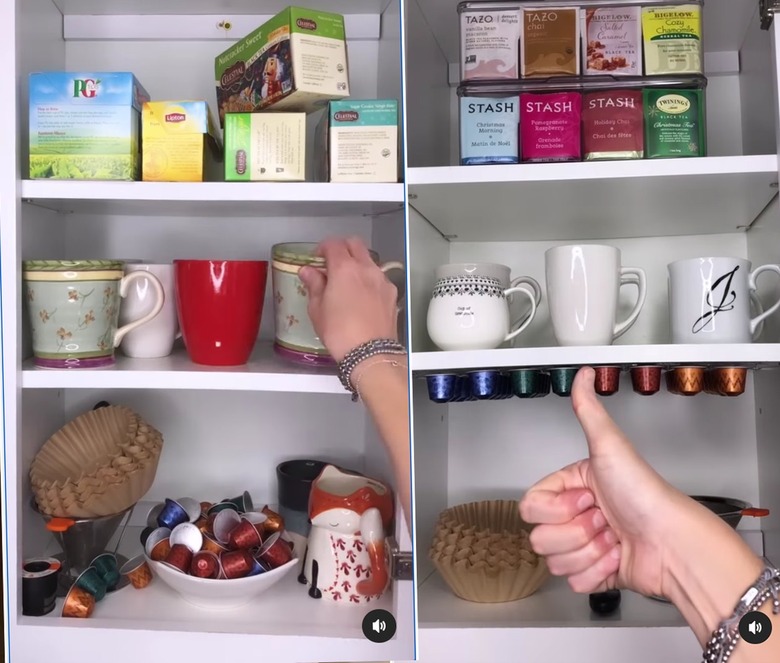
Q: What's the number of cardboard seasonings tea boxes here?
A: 3